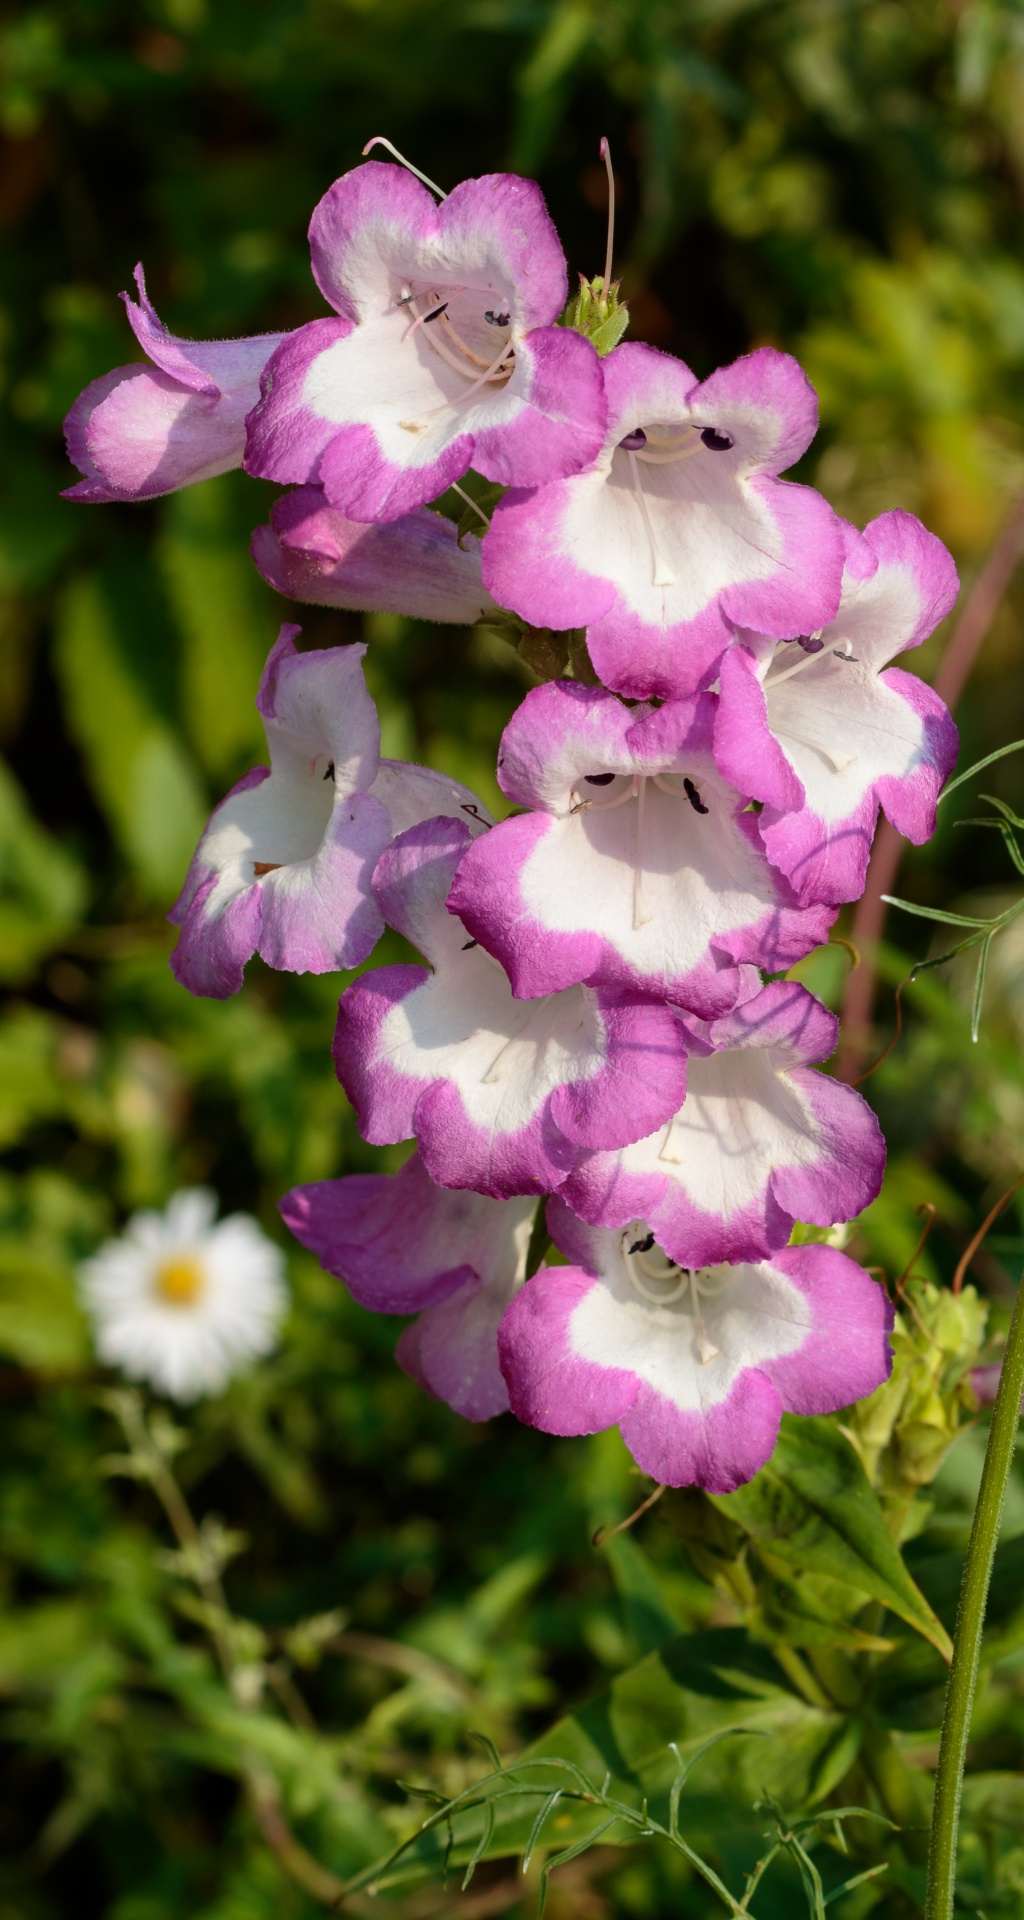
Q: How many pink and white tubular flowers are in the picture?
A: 11